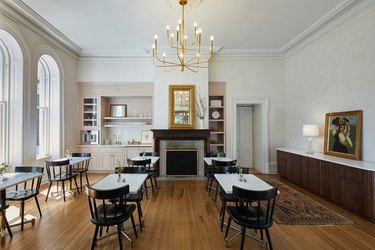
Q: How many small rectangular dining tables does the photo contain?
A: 6